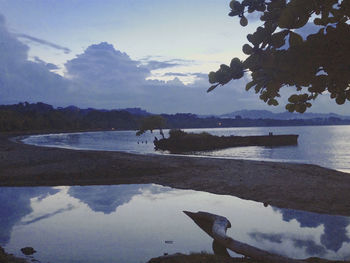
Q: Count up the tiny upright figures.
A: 3